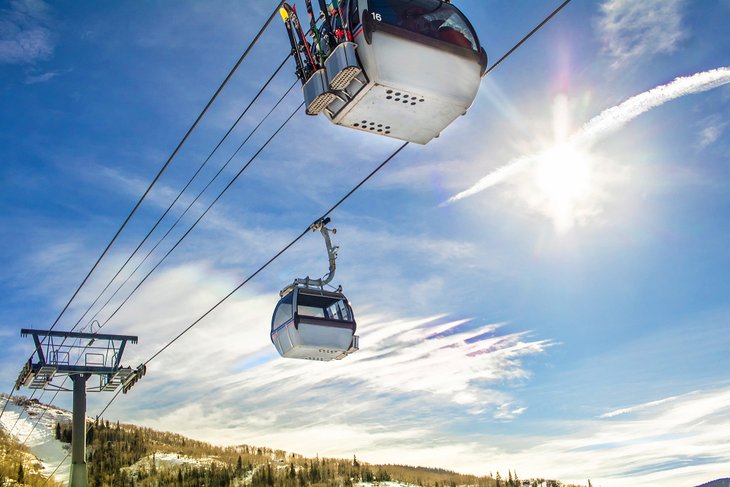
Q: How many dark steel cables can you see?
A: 5